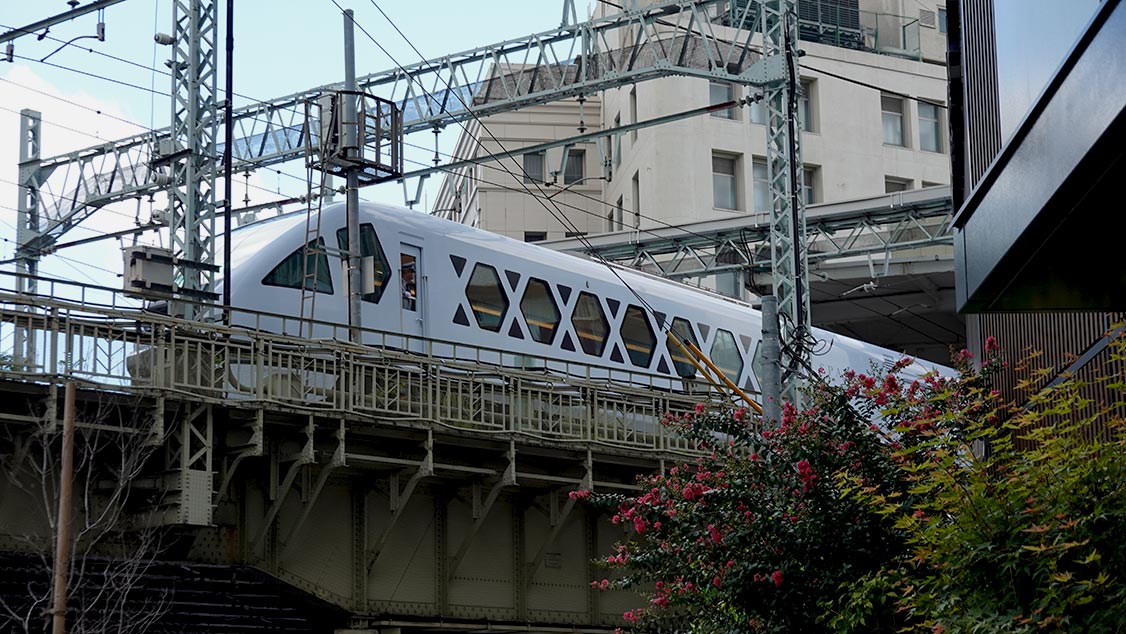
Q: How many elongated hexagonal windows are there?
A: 7